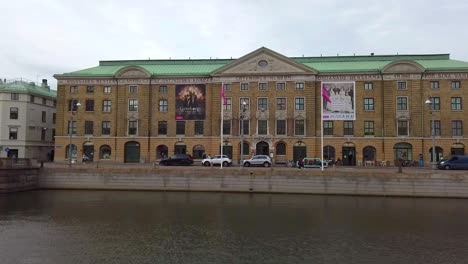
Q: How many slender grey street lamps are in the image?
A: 3